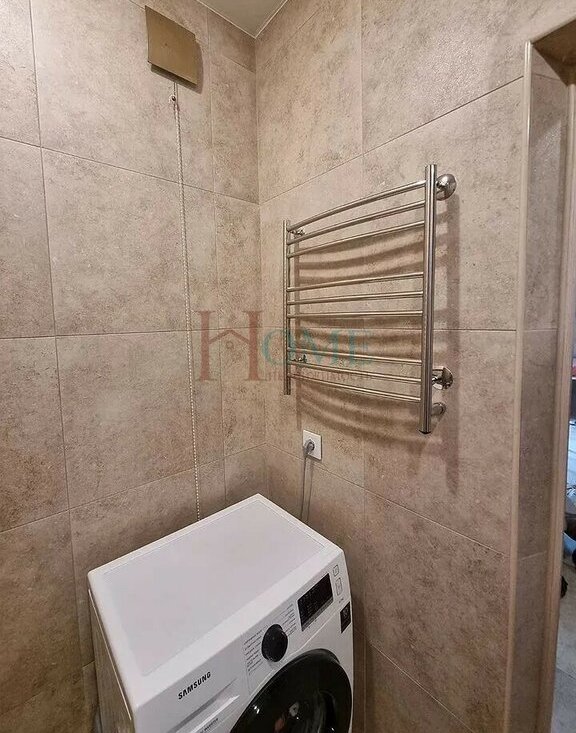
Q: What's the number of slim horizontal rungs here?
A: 9